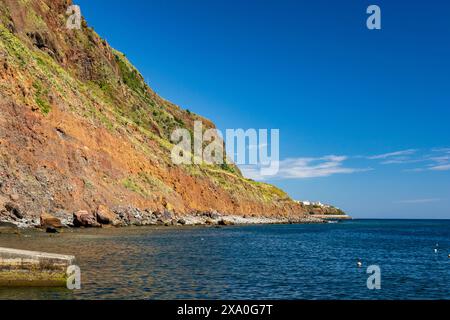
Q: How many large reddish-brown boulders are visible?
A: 3